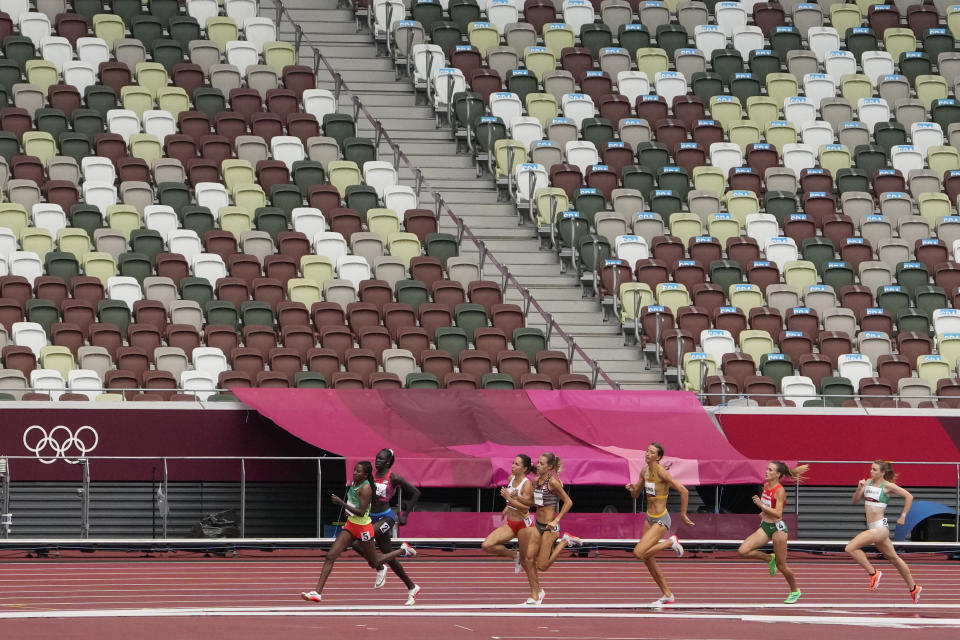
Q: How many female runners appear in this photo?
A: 7